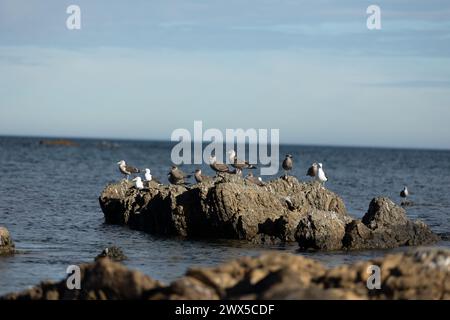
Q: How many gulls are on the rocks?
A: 12